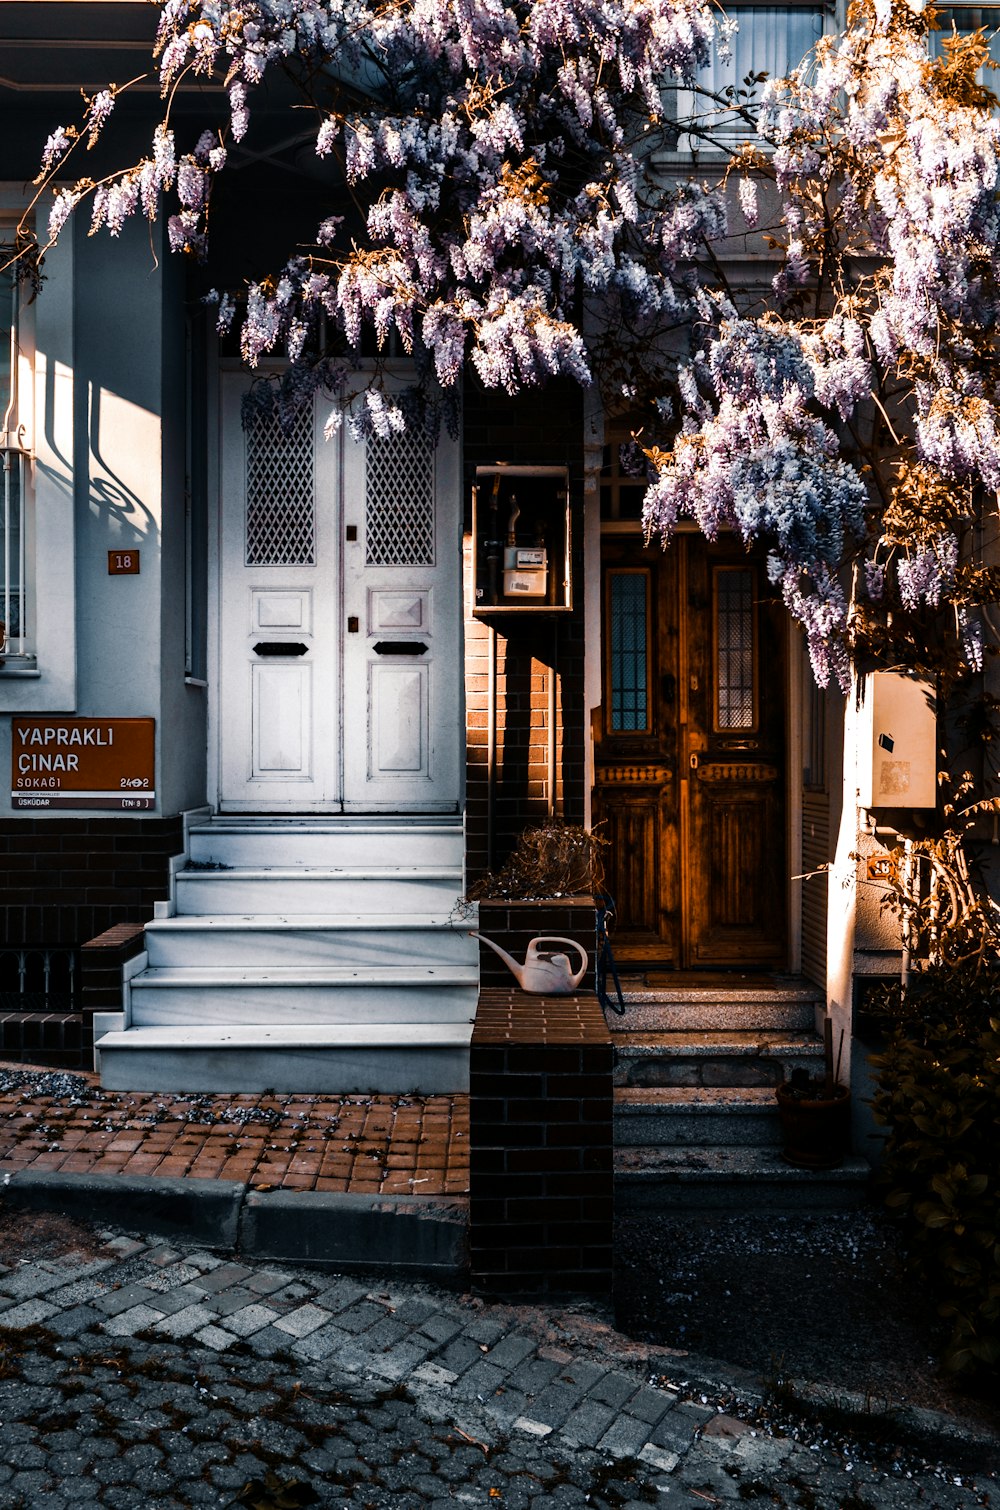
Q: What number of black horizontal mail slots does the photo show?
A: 2